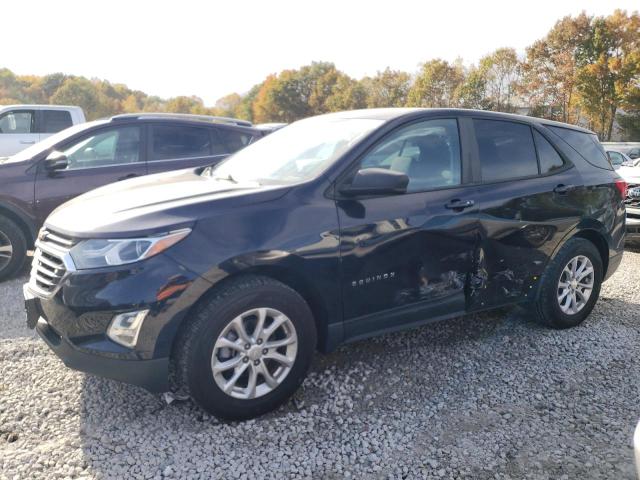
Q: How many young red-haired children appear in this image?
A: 0